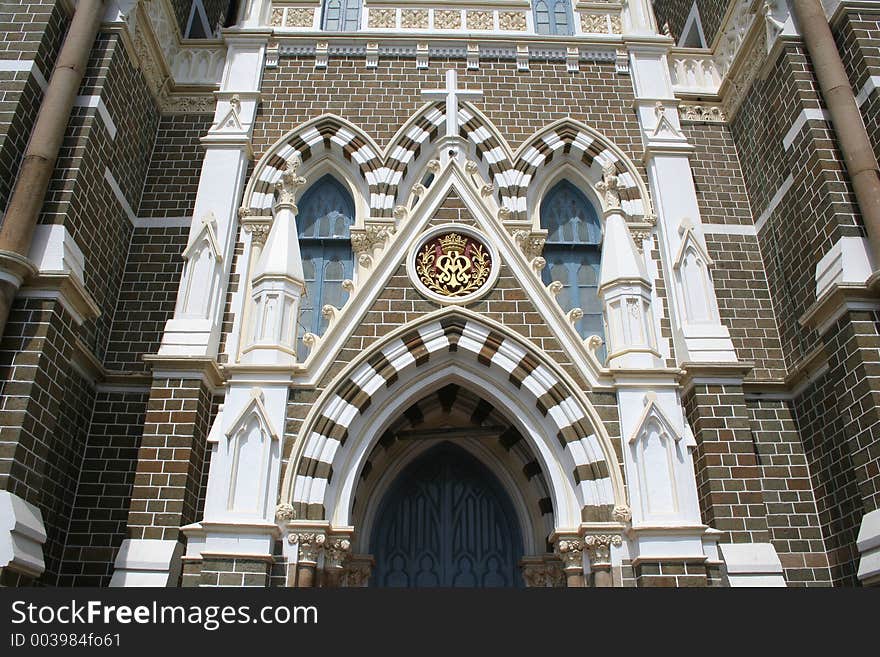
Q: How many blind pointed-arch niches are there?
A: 4